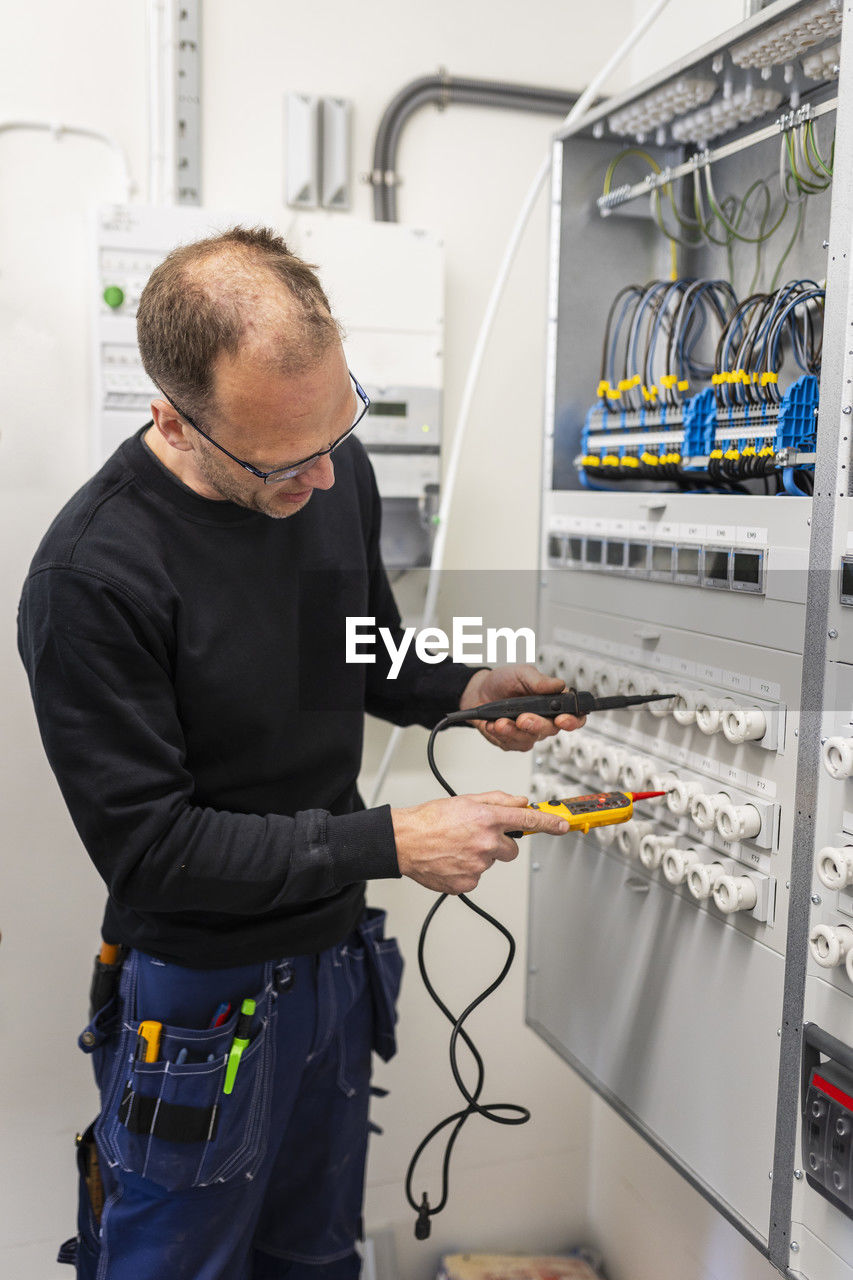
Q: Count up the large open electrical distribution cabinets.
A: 1